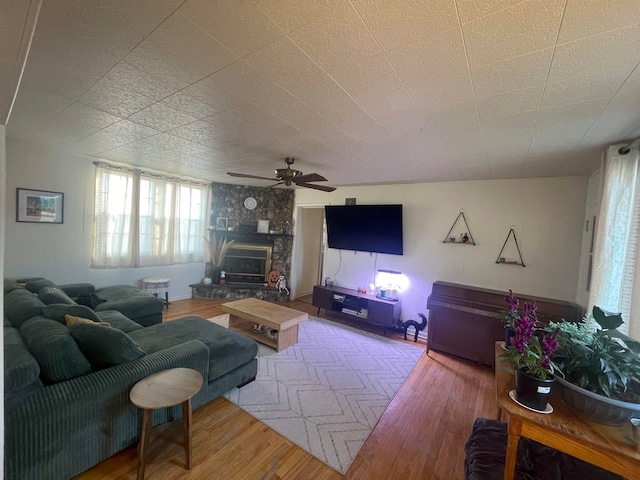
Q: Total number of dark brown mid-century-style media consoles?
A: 1